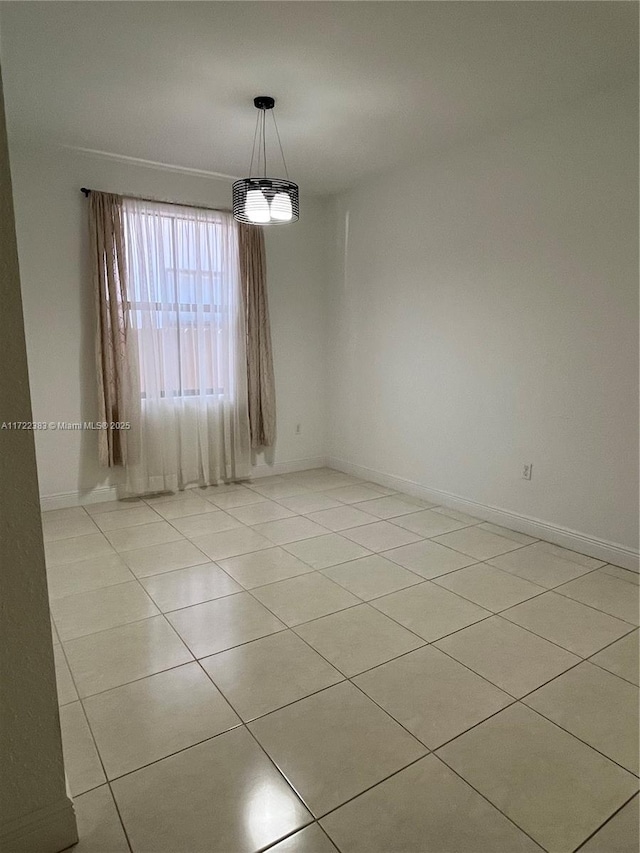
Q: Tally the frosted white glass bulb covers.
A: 2